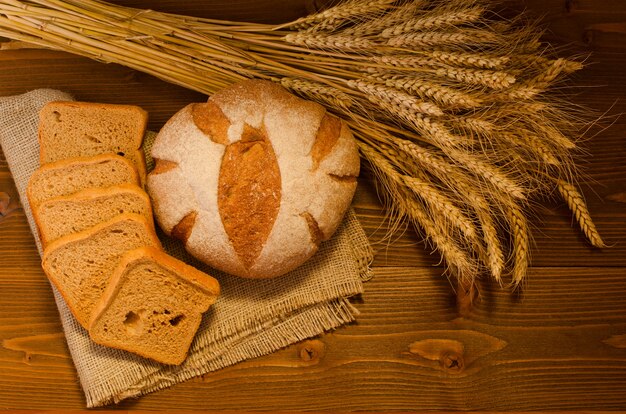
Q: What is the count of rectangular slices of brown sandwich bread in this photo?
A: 5